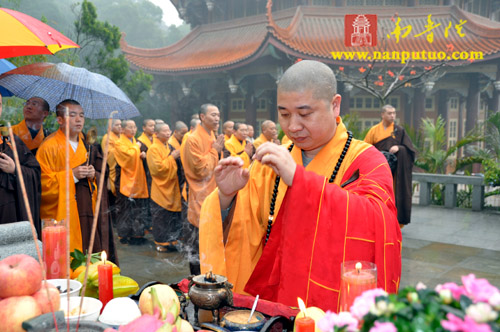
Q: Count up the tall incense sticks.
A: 3